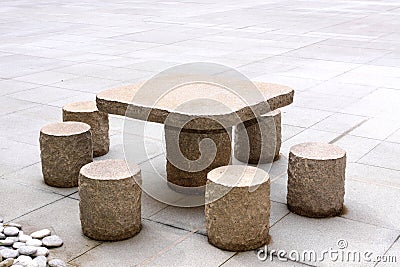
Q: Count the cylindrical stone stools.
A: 6